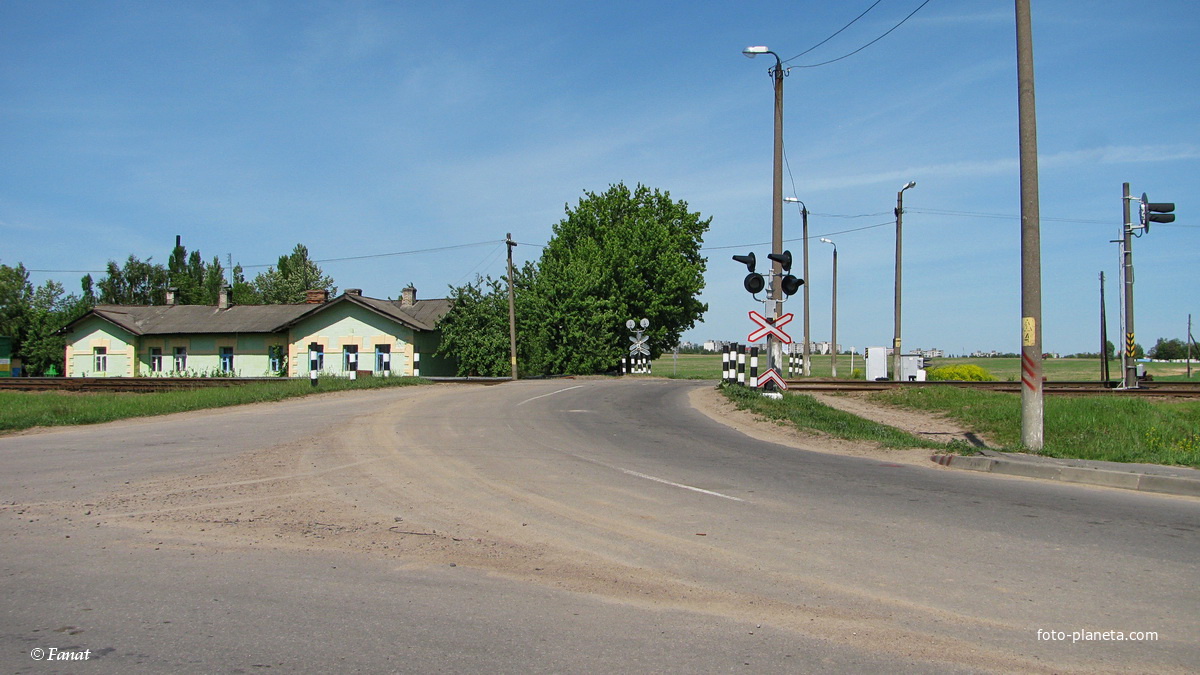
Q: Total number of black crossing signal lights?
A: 4